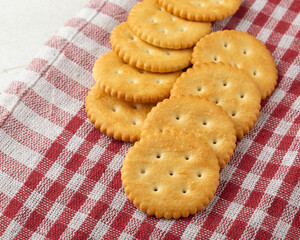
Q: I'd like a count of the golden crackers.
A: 9